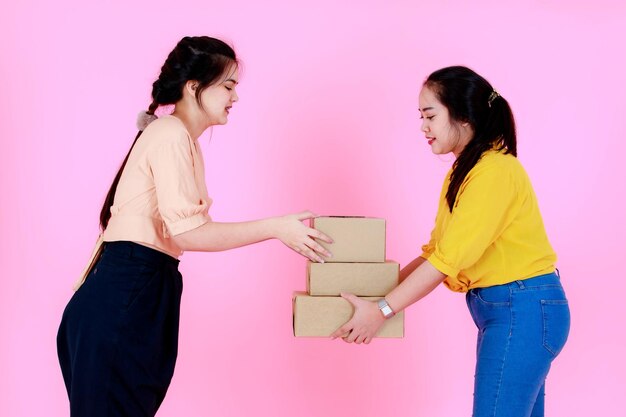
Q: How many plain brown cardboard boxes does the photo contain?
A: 3